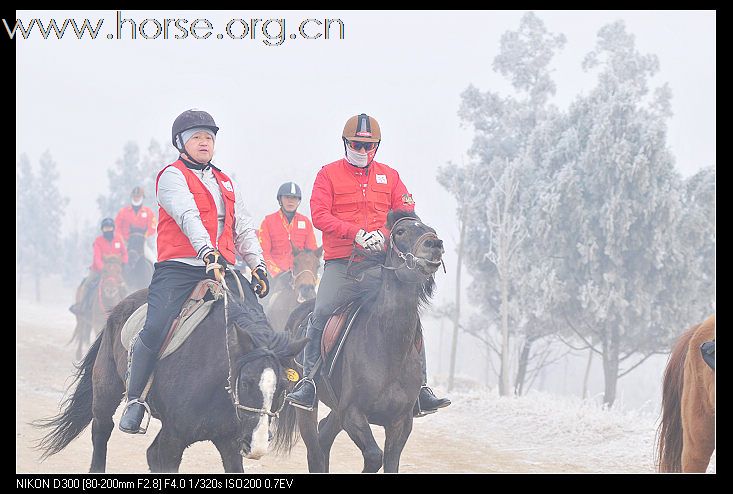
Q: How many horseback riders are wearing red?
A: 5